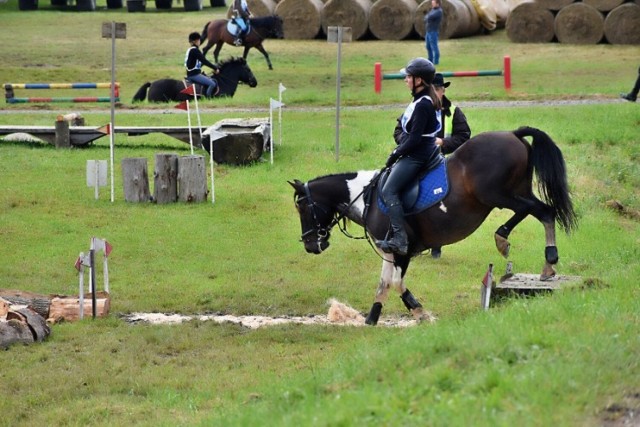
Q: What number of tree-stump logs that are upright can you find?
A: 3